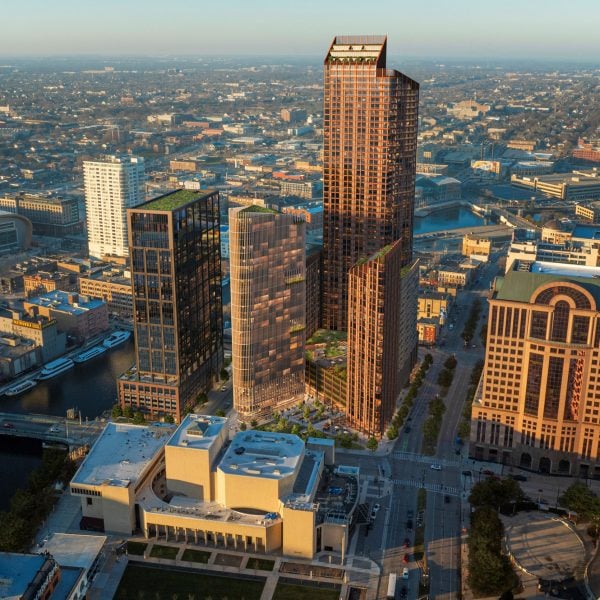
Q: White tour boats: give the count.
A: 4